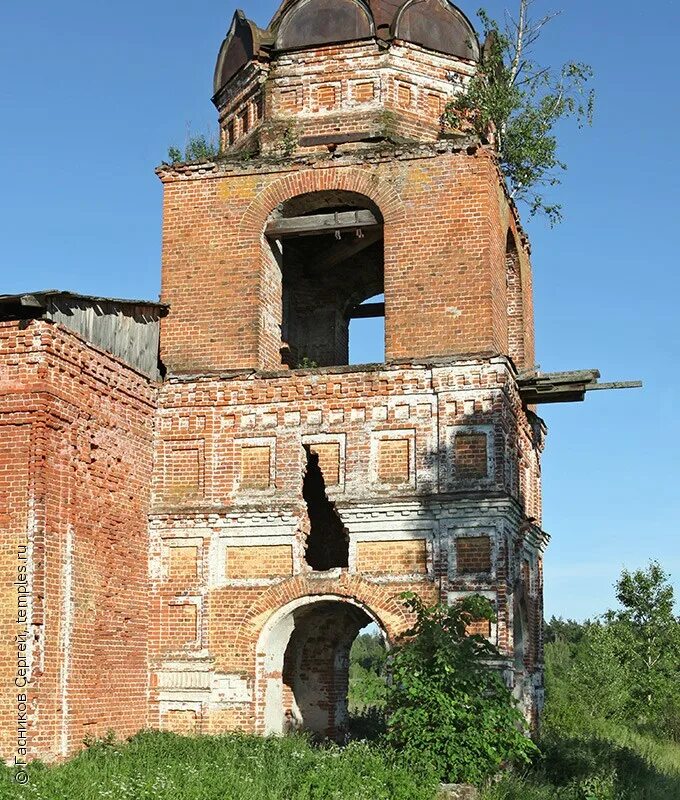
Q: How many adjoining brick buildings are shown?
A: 2